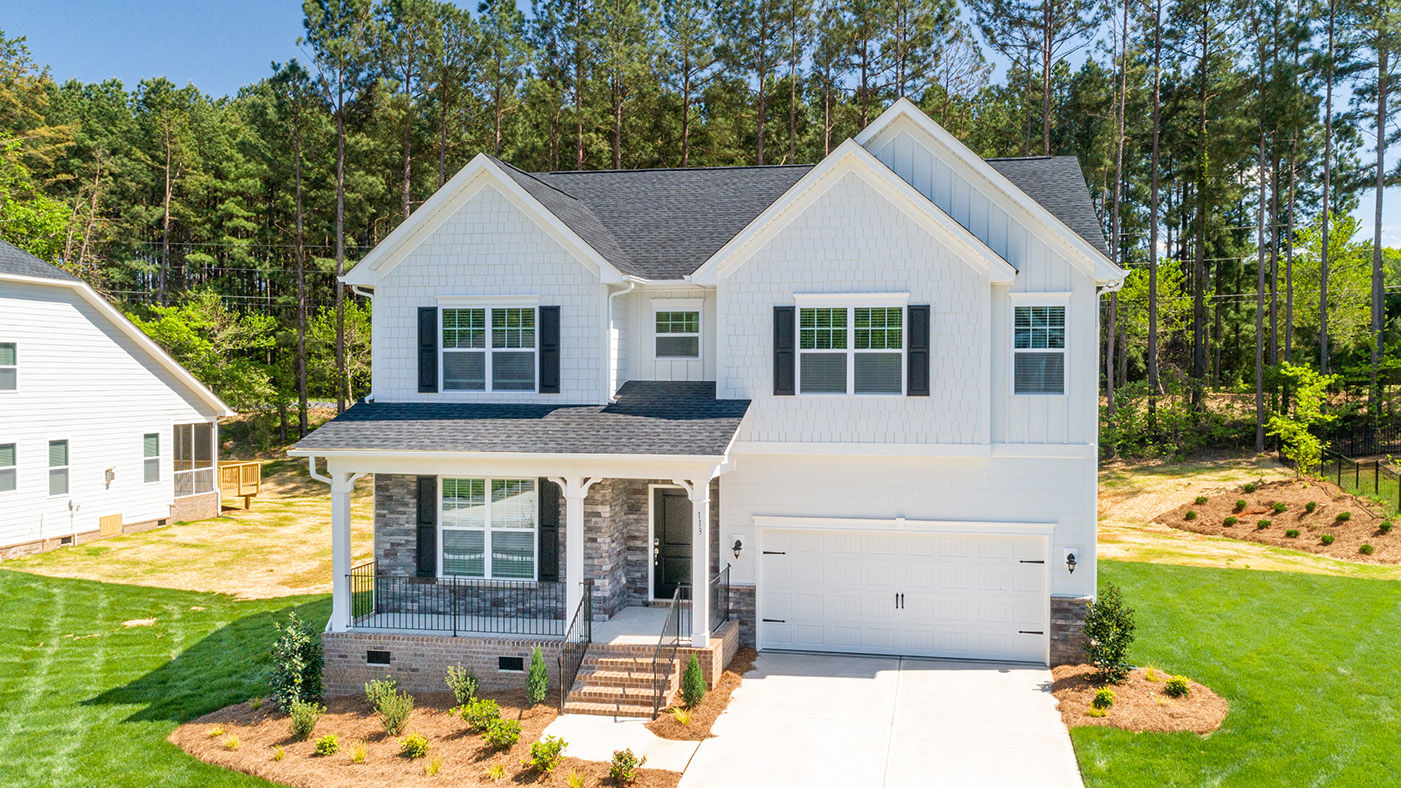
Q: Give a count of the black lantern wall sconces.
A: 2